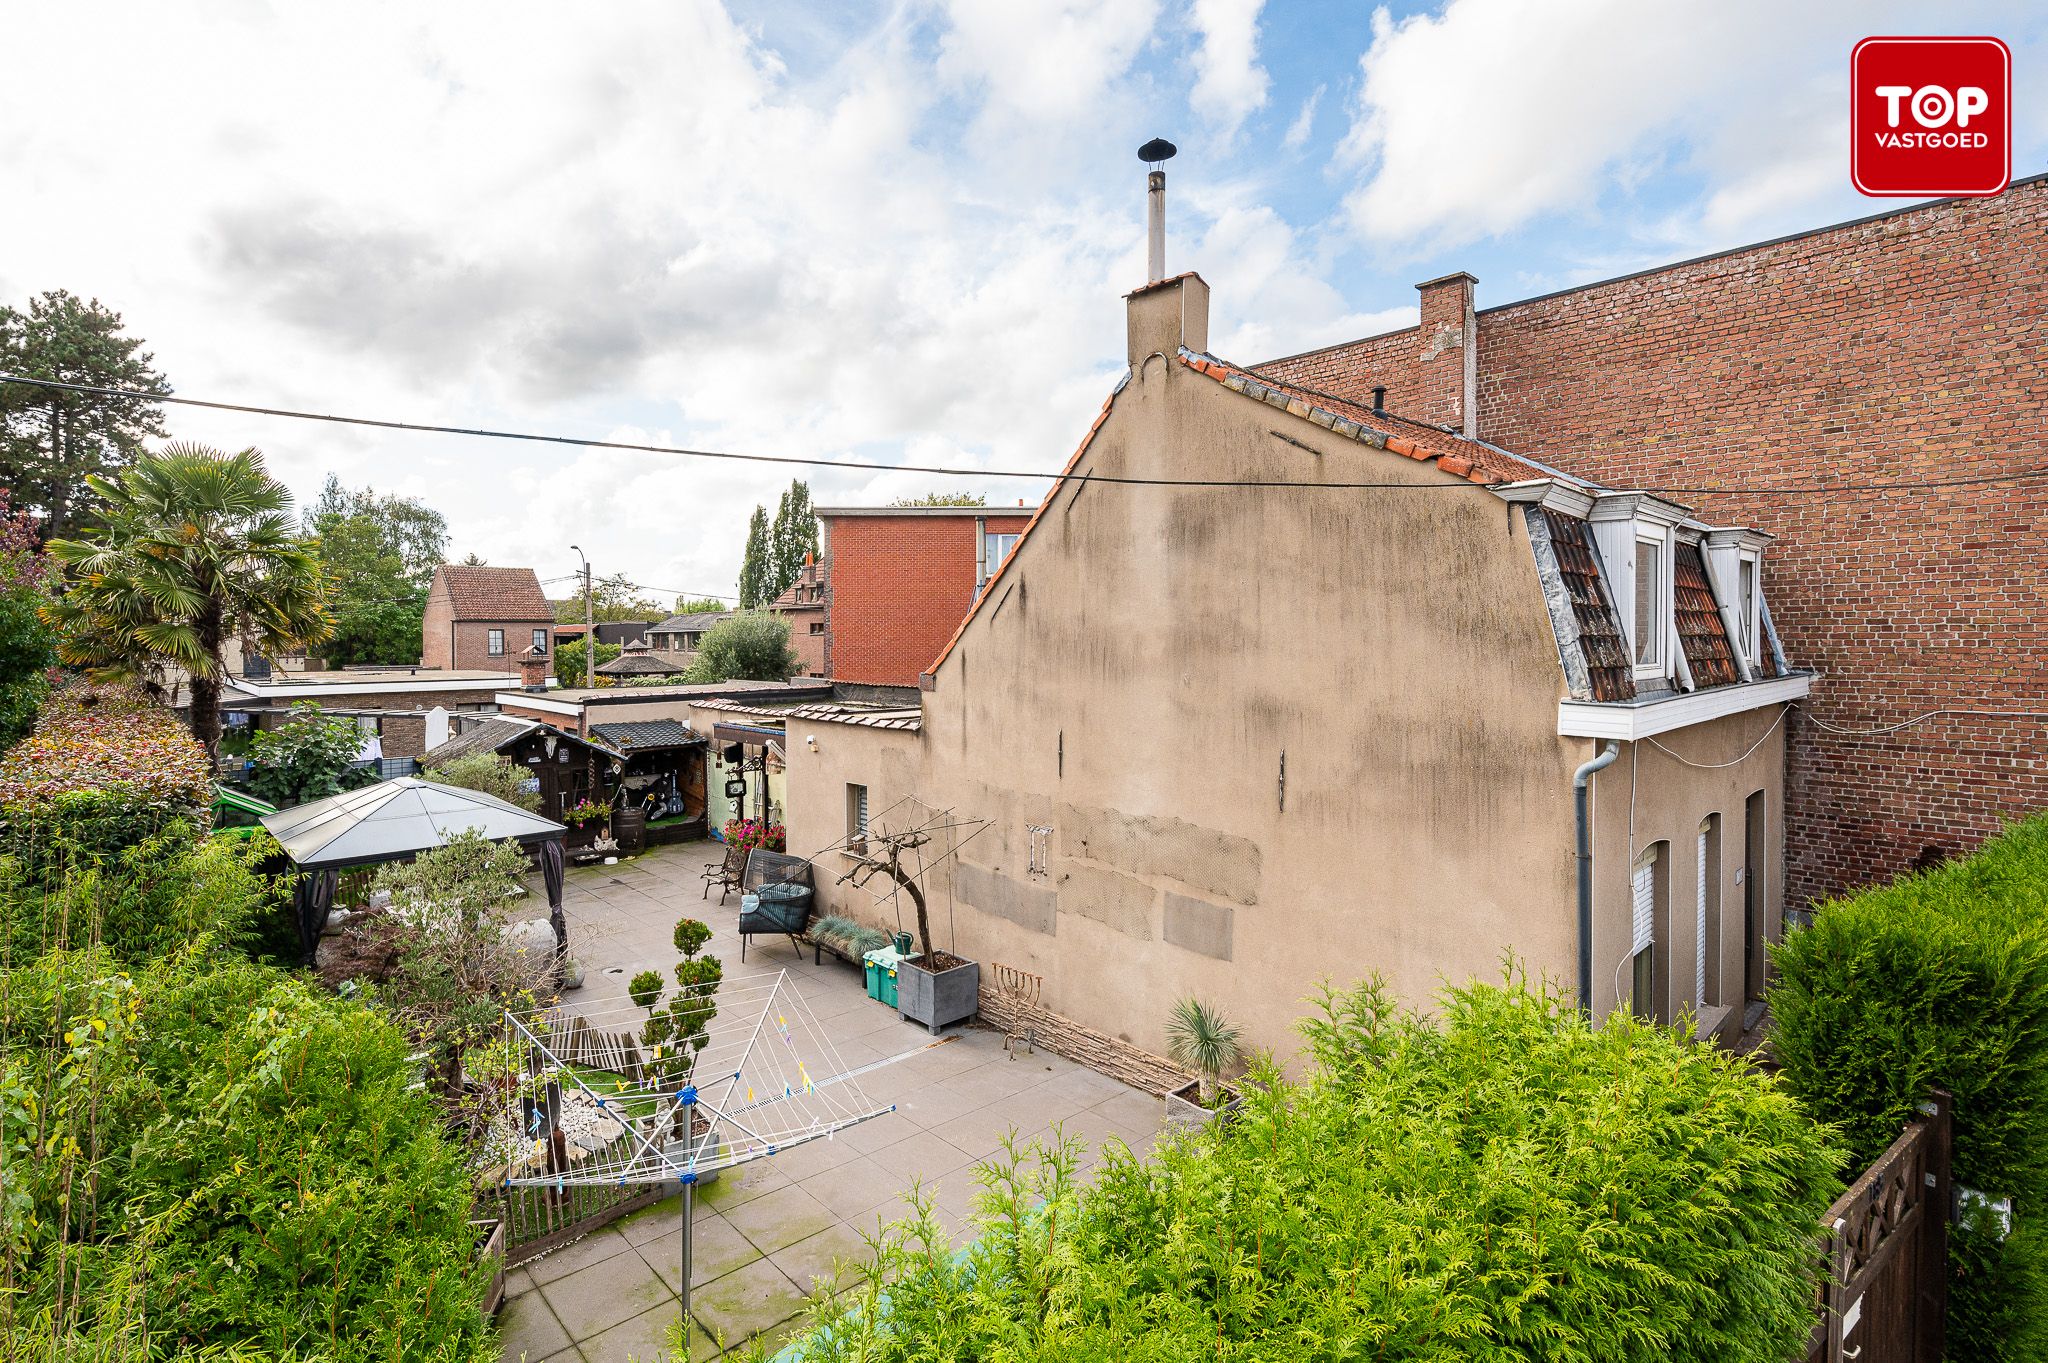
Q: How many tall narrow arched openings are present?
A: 3